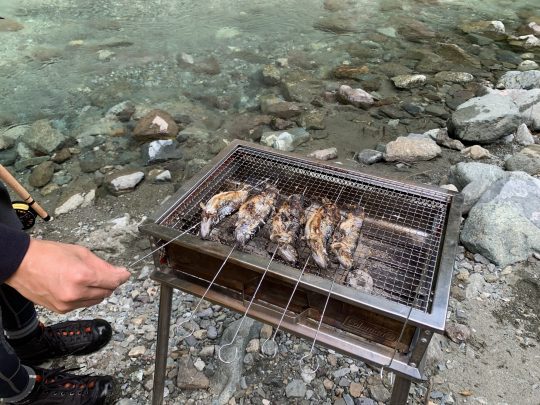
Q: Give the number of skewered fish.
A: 5